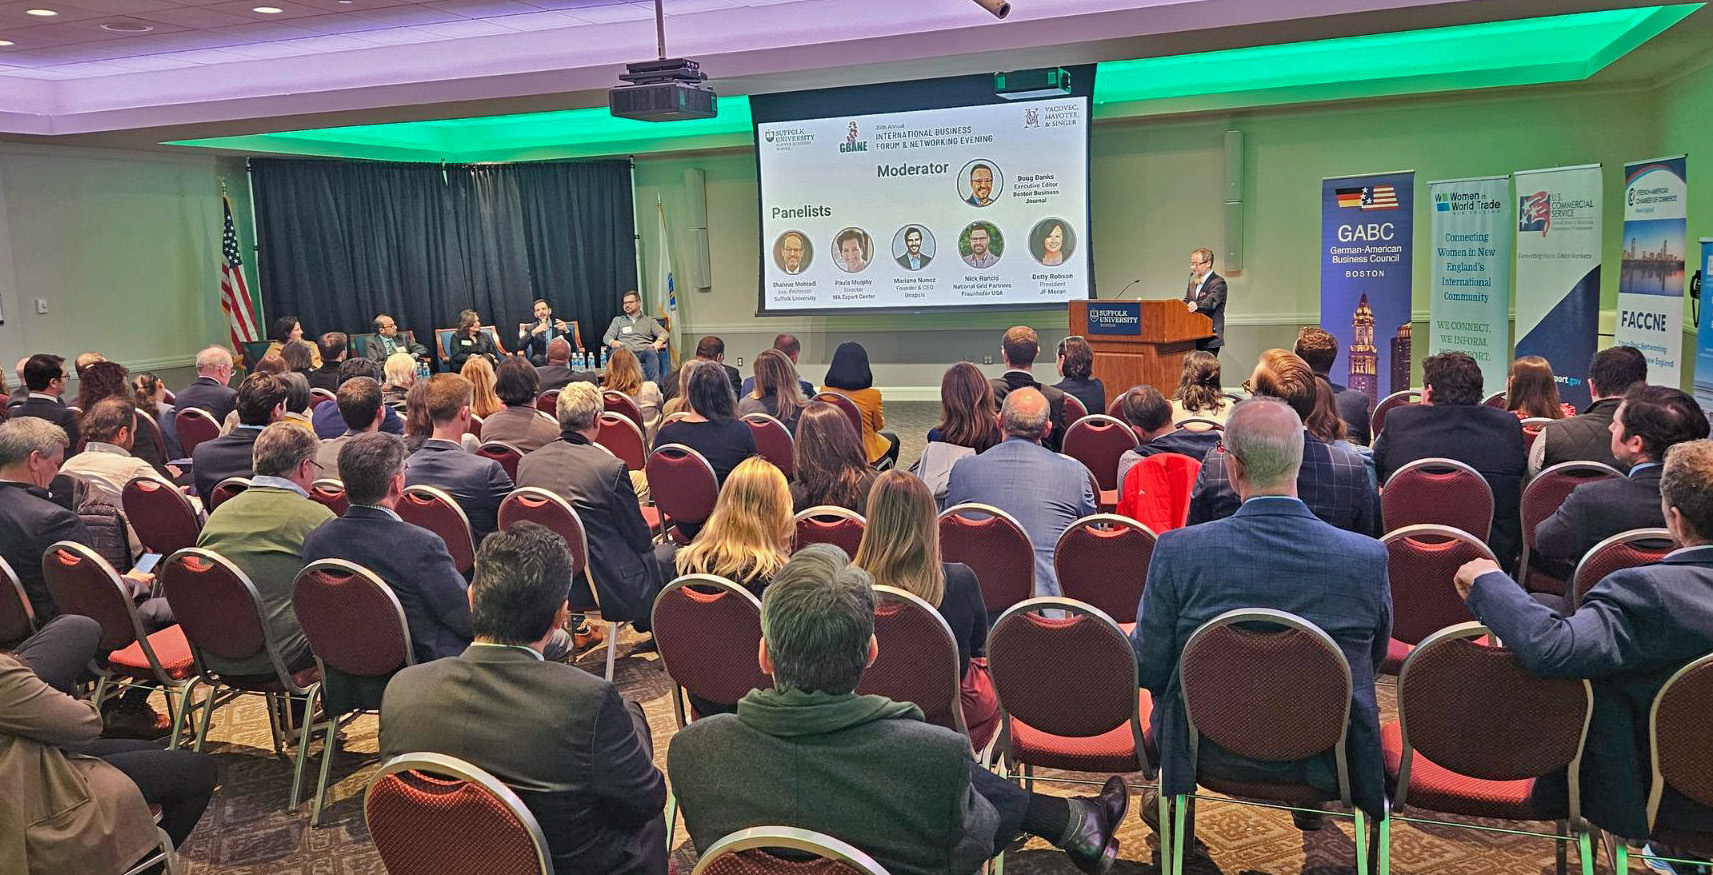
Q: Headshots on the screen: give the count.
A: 6